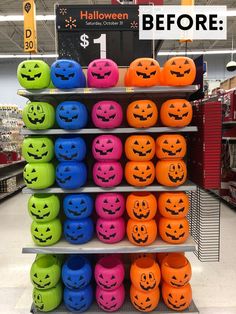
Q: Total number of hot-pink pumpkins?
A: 8